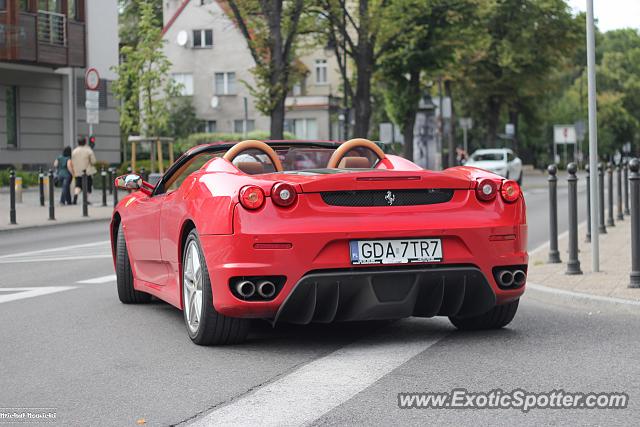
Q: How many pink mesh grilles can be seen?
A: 0